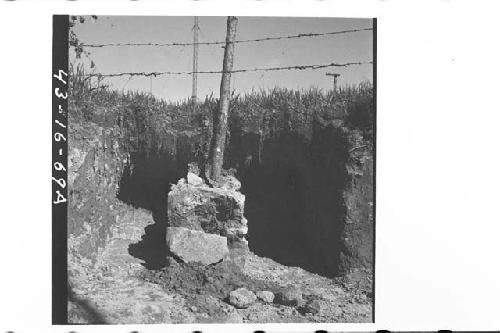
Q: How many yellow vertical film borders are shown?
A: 0